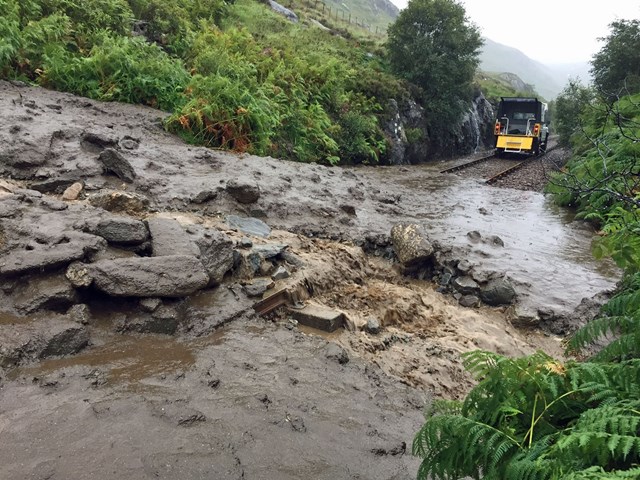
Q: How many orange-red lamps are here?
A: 2